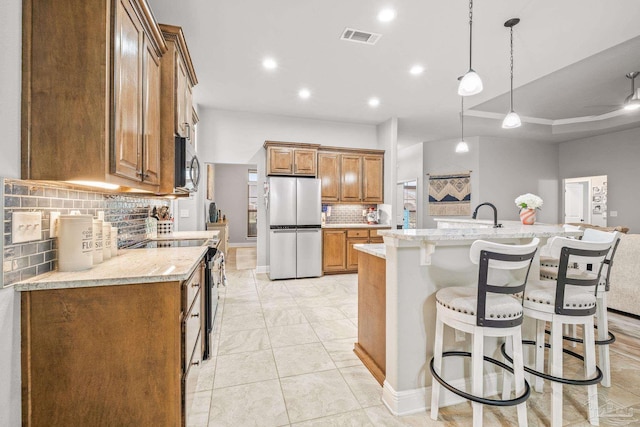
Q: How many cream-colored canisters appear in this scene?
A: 4